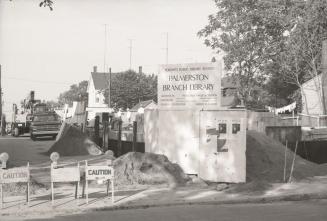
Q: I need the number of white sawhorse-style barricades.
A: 3